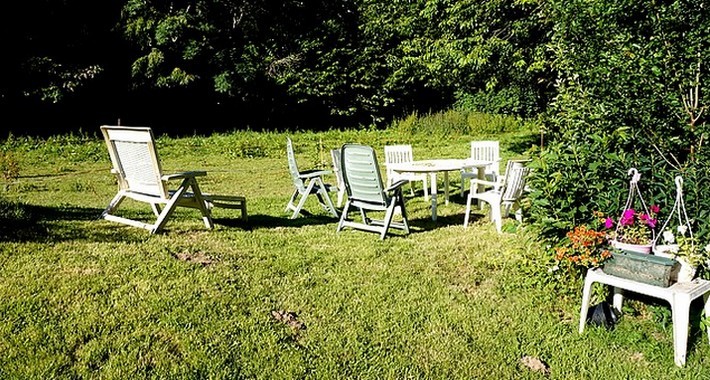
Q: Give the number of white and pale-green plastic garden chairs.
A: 7